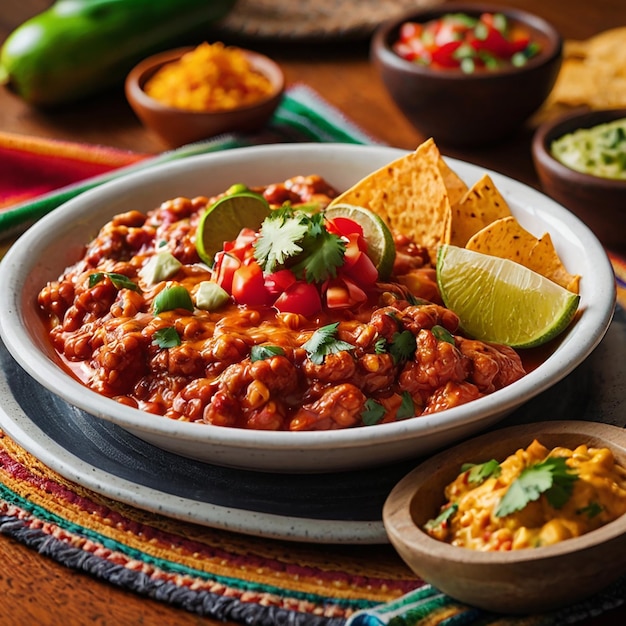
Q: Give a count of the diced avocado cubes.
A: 2